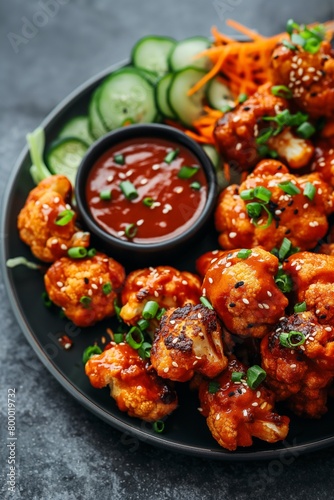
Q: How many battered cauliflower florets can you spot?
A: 13